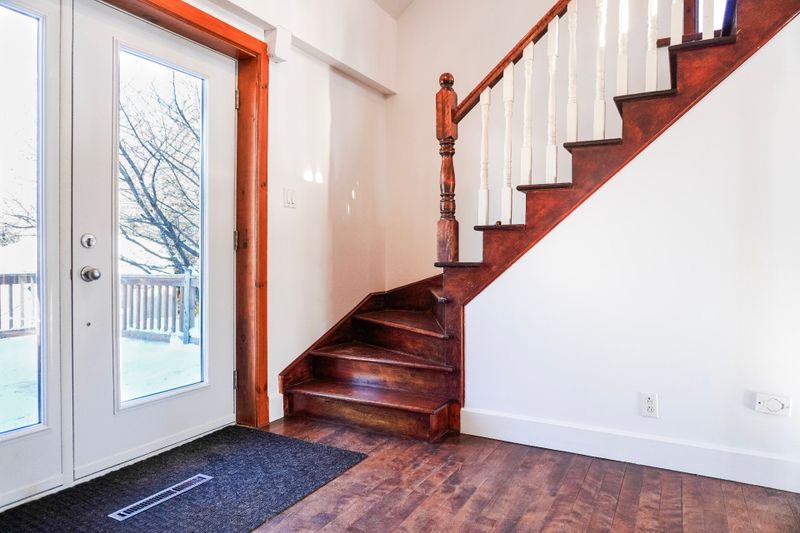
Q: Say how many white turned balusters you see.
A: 10